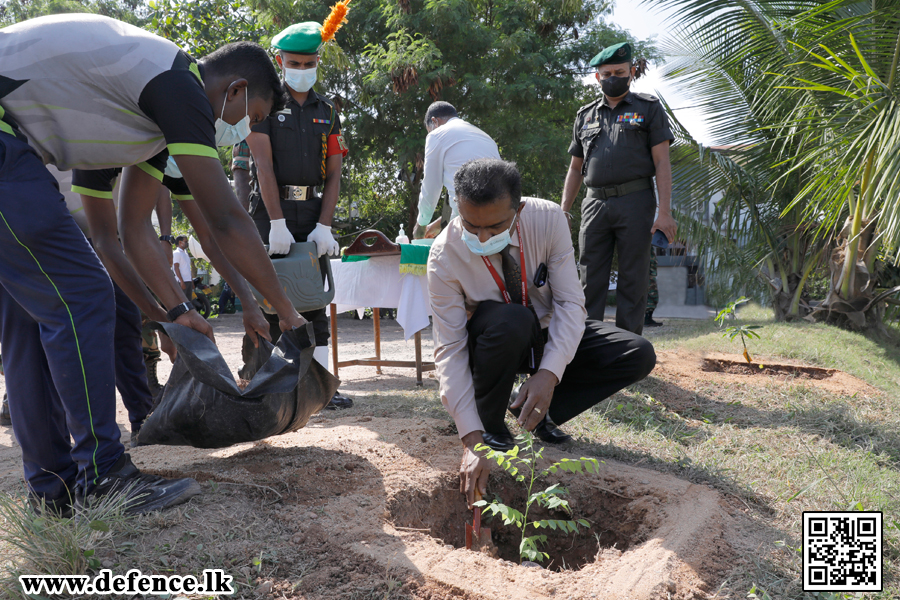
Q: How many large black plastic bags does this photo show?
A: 1